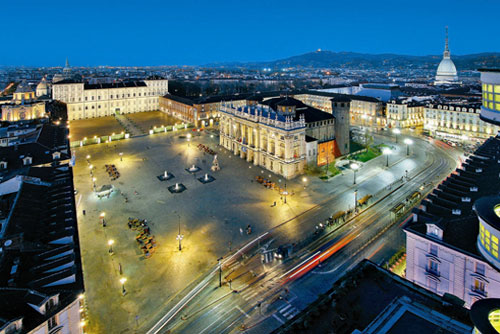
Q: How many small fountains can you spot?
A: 4